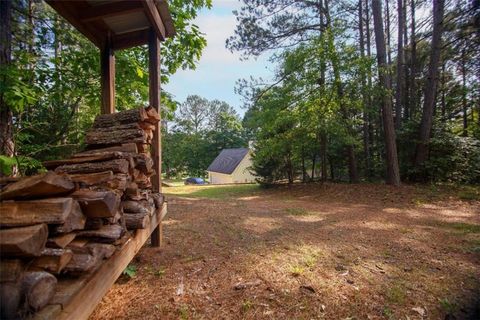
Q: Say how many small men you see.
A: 0